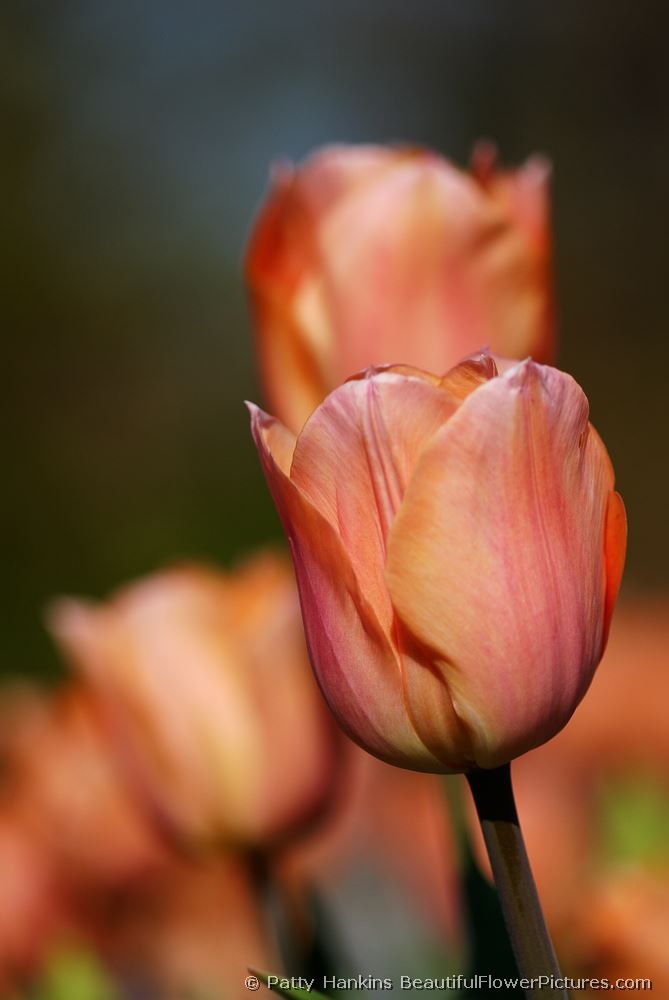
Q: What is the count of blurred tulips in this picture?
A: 2